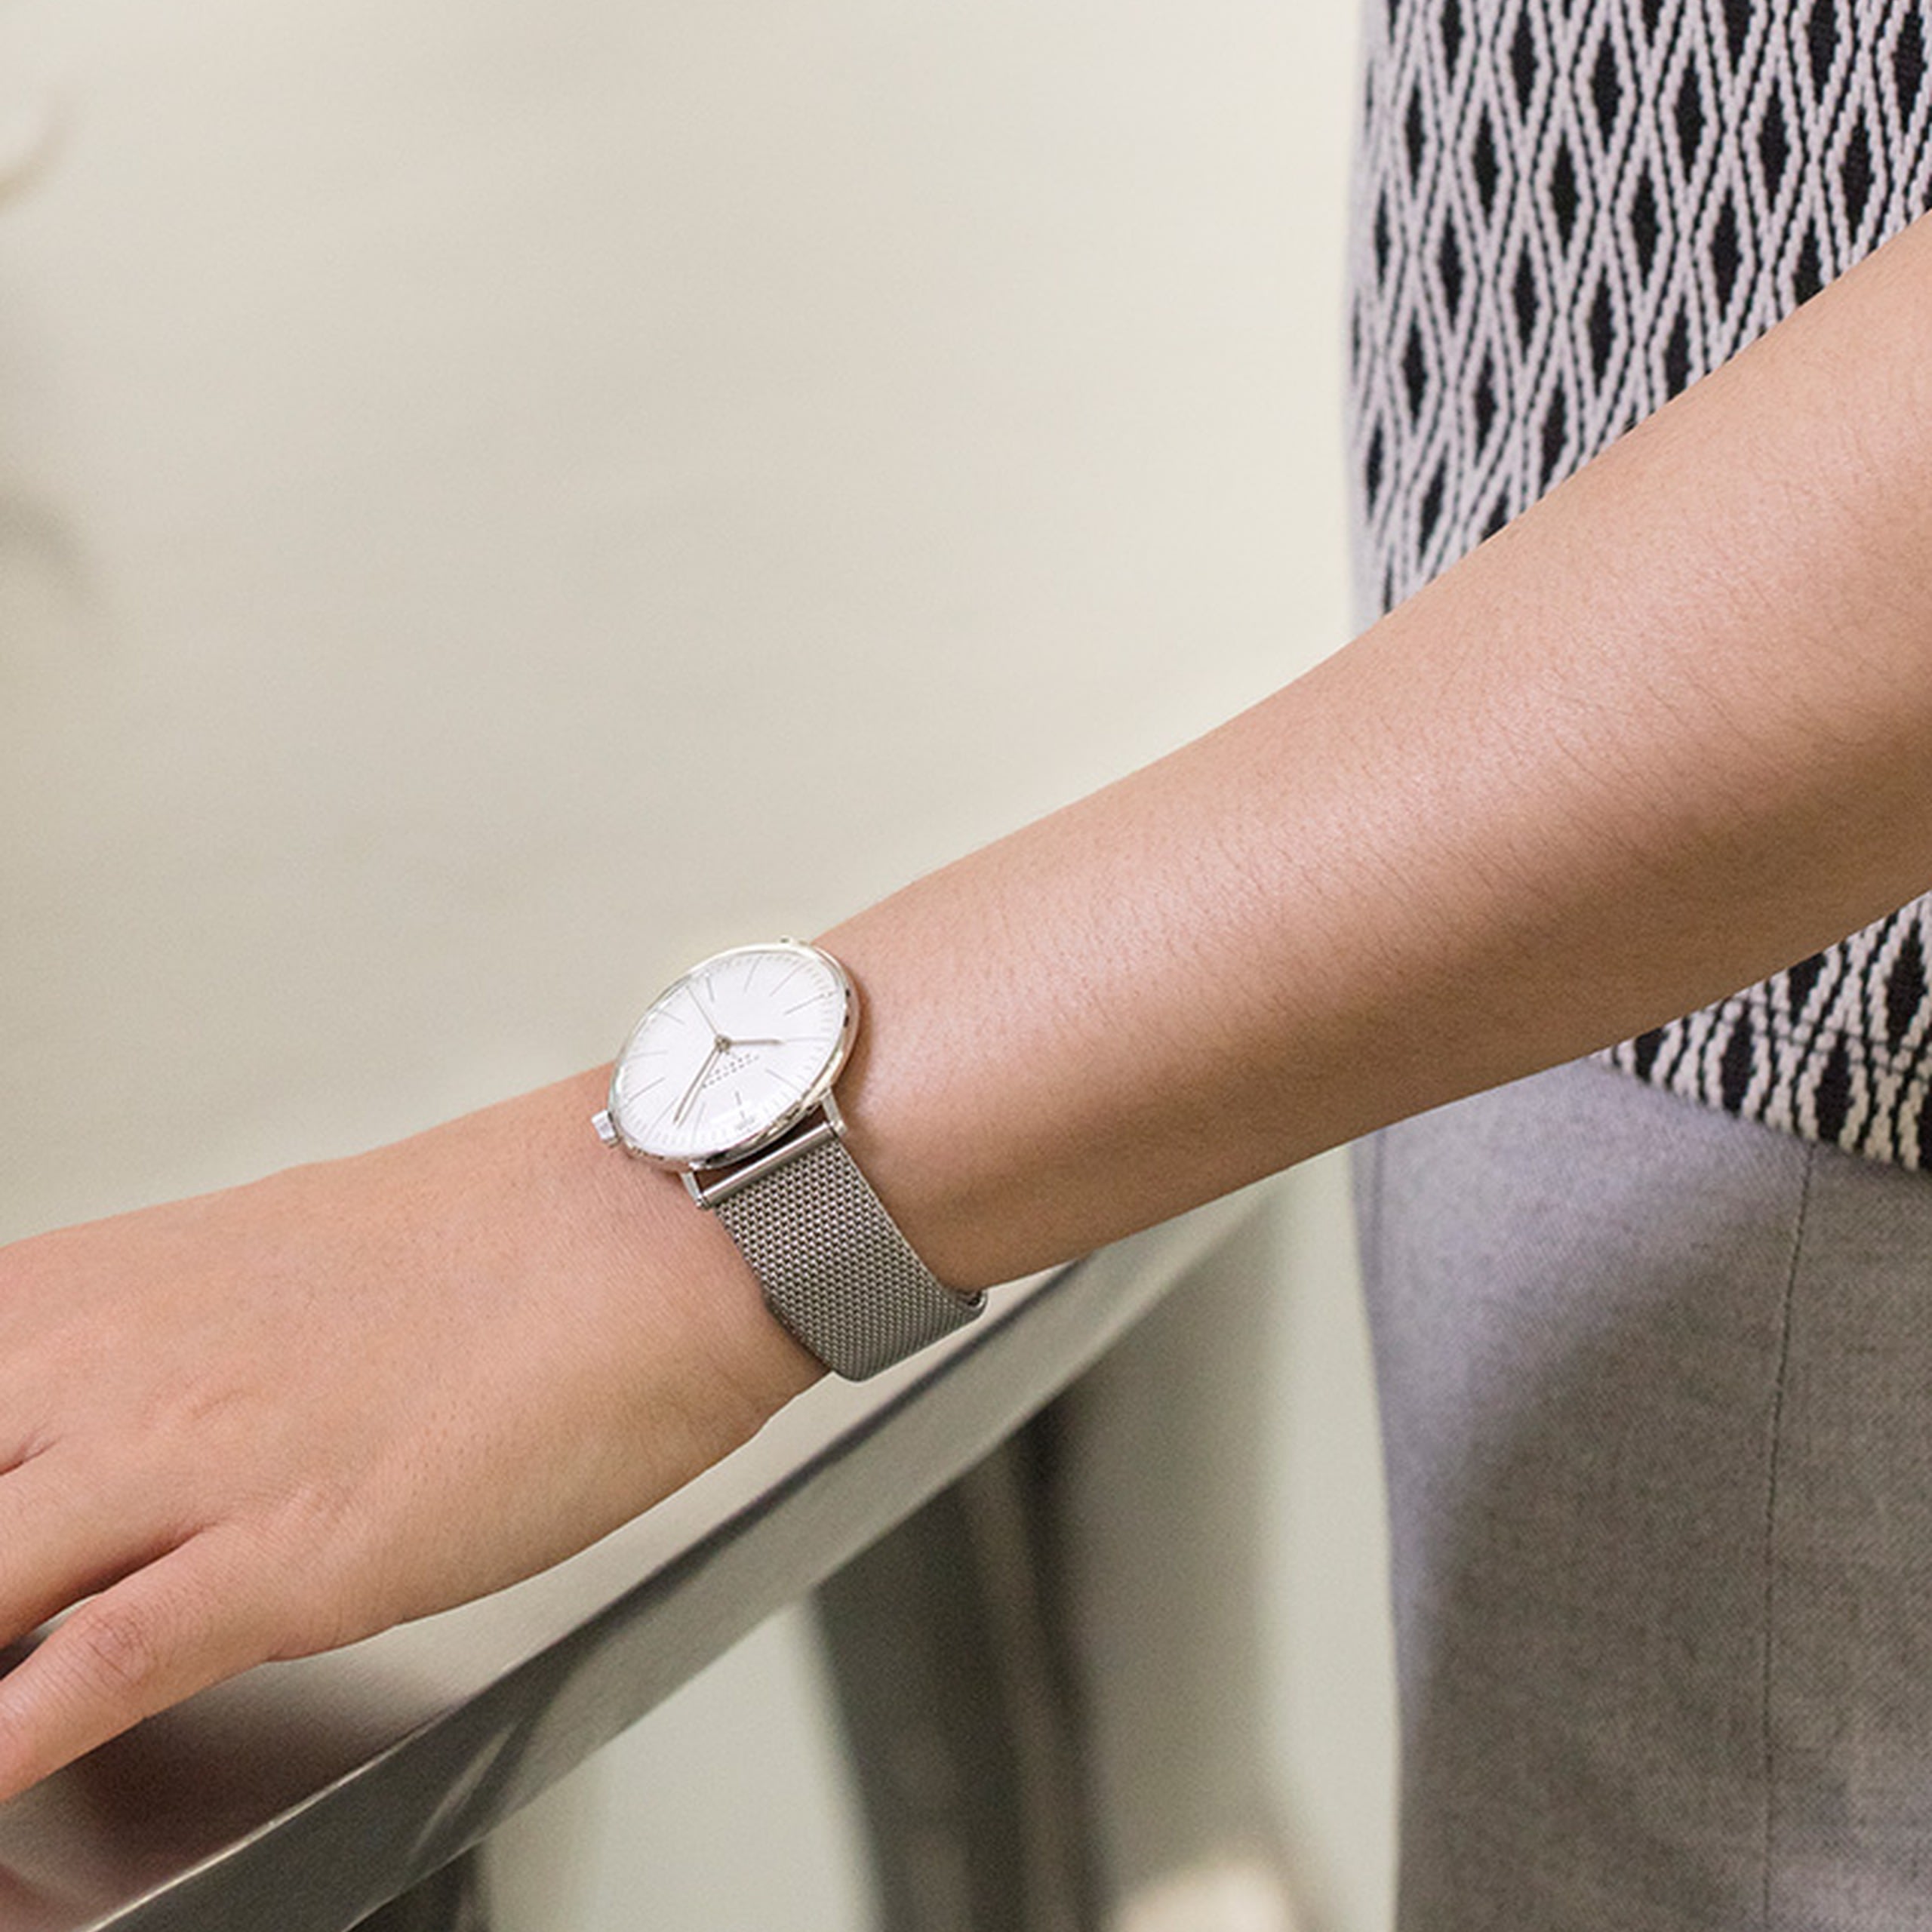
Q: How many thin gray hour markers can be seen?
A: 12